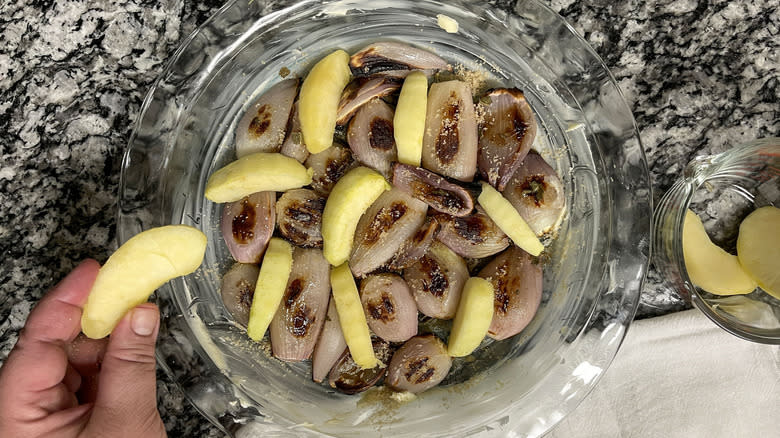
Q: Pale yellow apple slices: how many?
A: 11